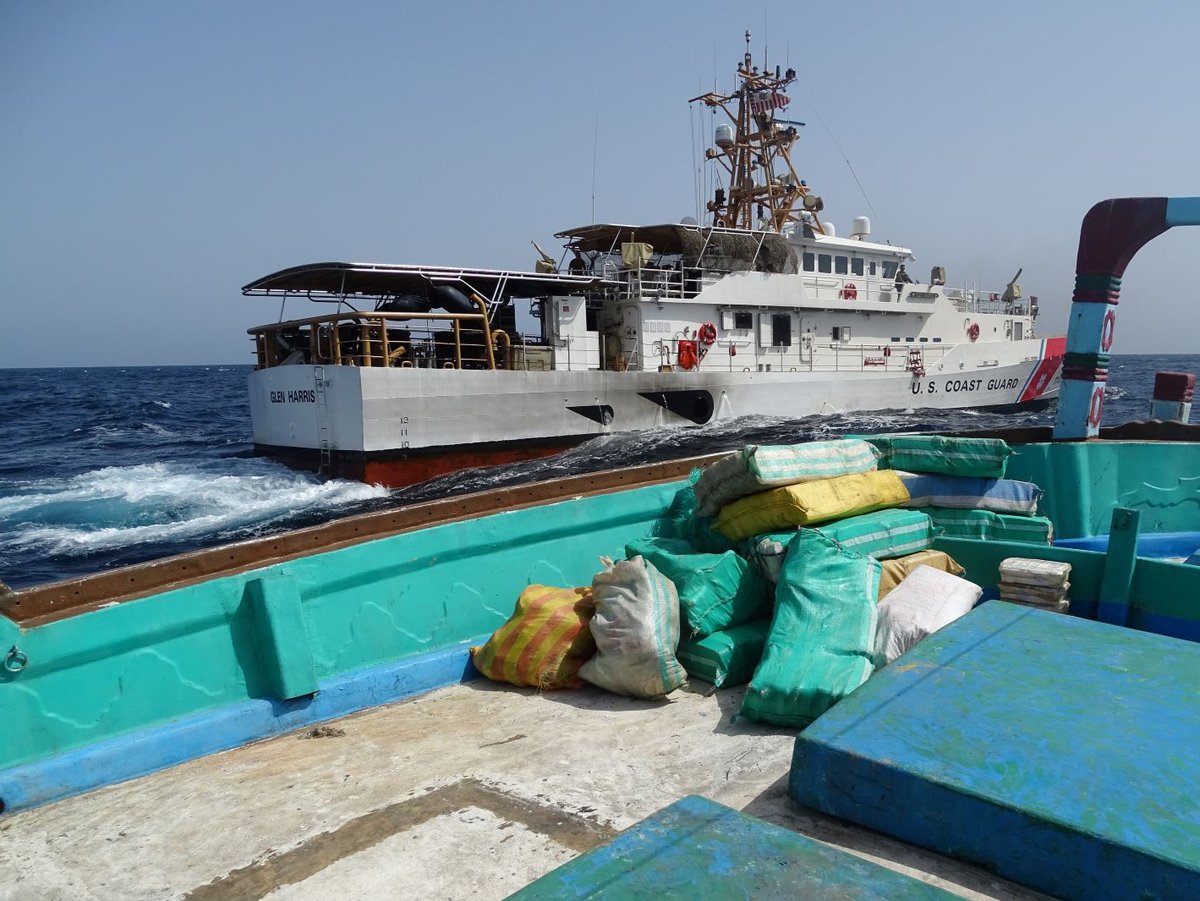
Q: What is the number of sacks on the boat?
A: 13